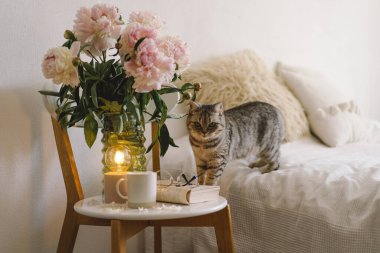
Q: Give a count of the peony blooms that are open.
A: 6